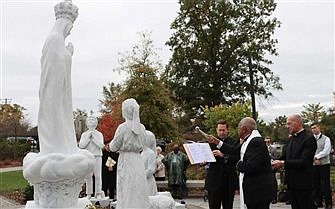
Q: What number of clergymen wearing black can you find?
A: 3